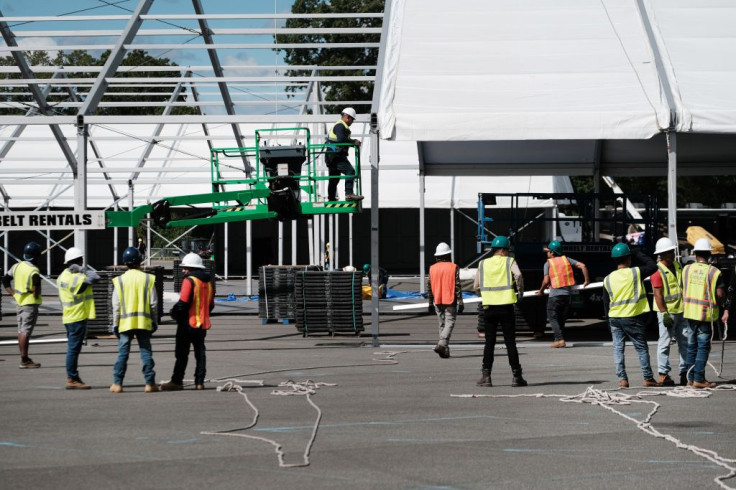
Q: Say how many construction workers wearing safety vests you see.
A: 11